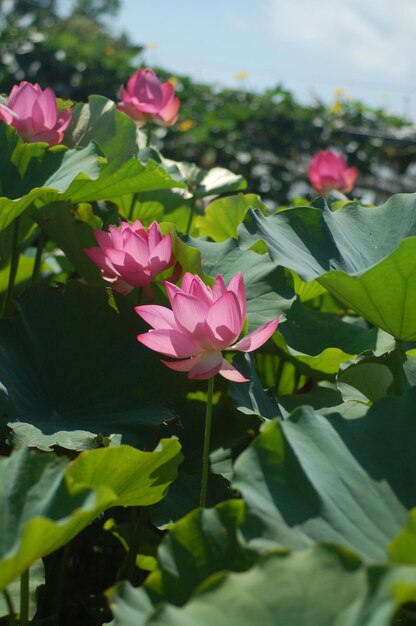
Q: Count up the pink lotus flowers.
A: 5